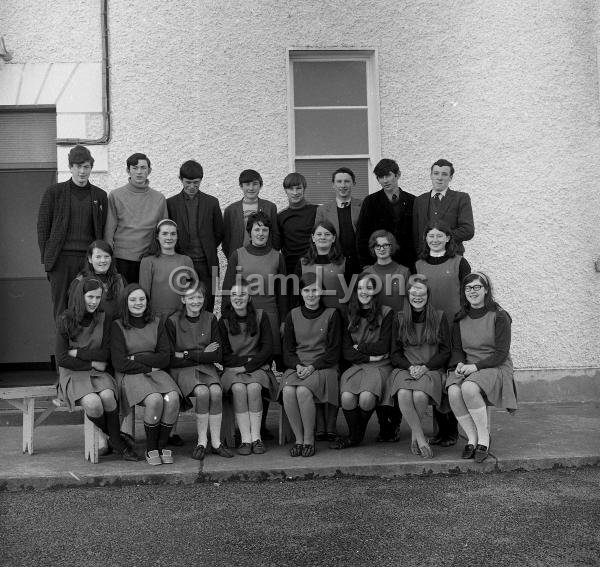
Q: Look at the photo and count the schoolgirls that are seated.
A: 8